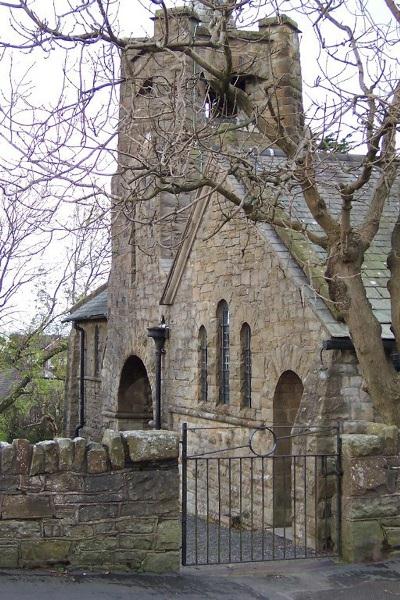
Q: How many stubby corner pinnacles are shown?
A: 2